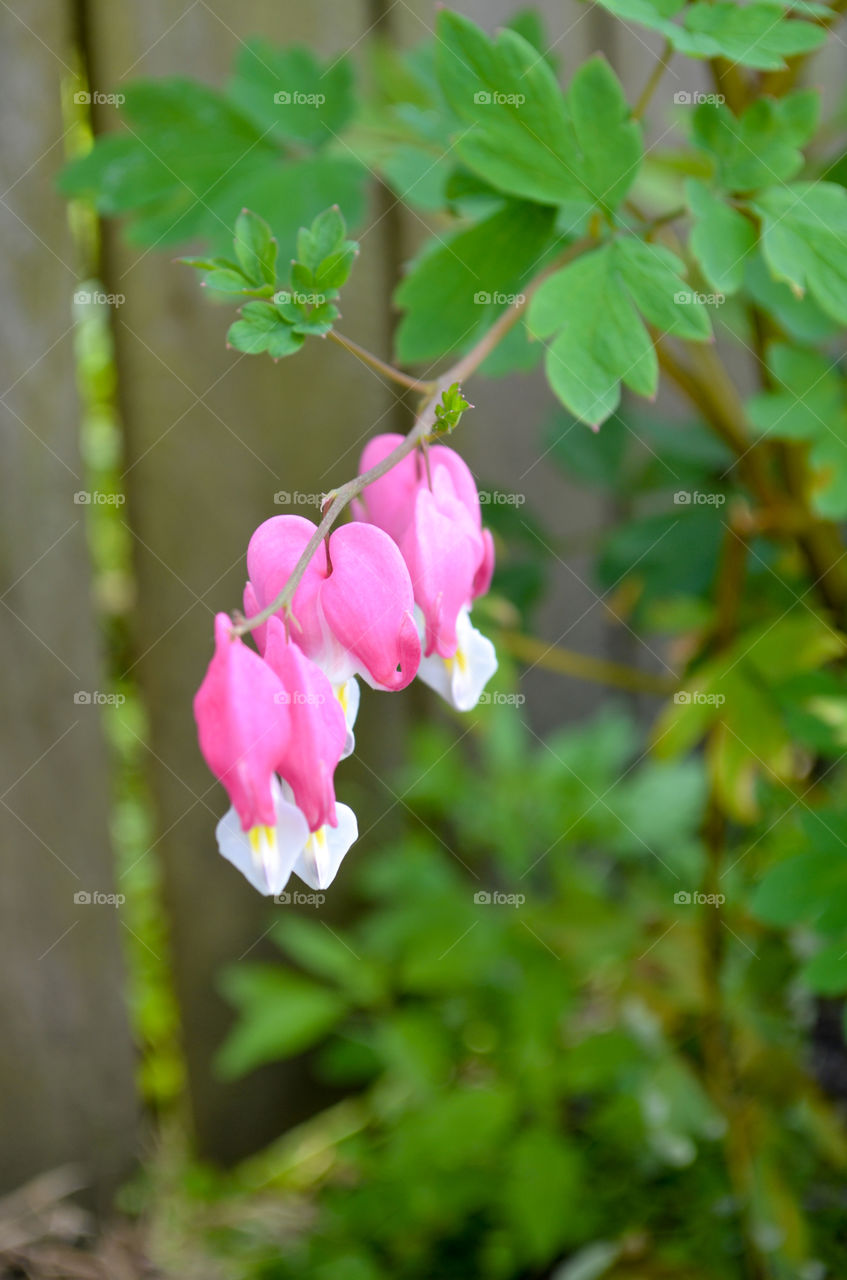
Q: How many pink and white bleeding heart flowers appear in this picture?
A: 5